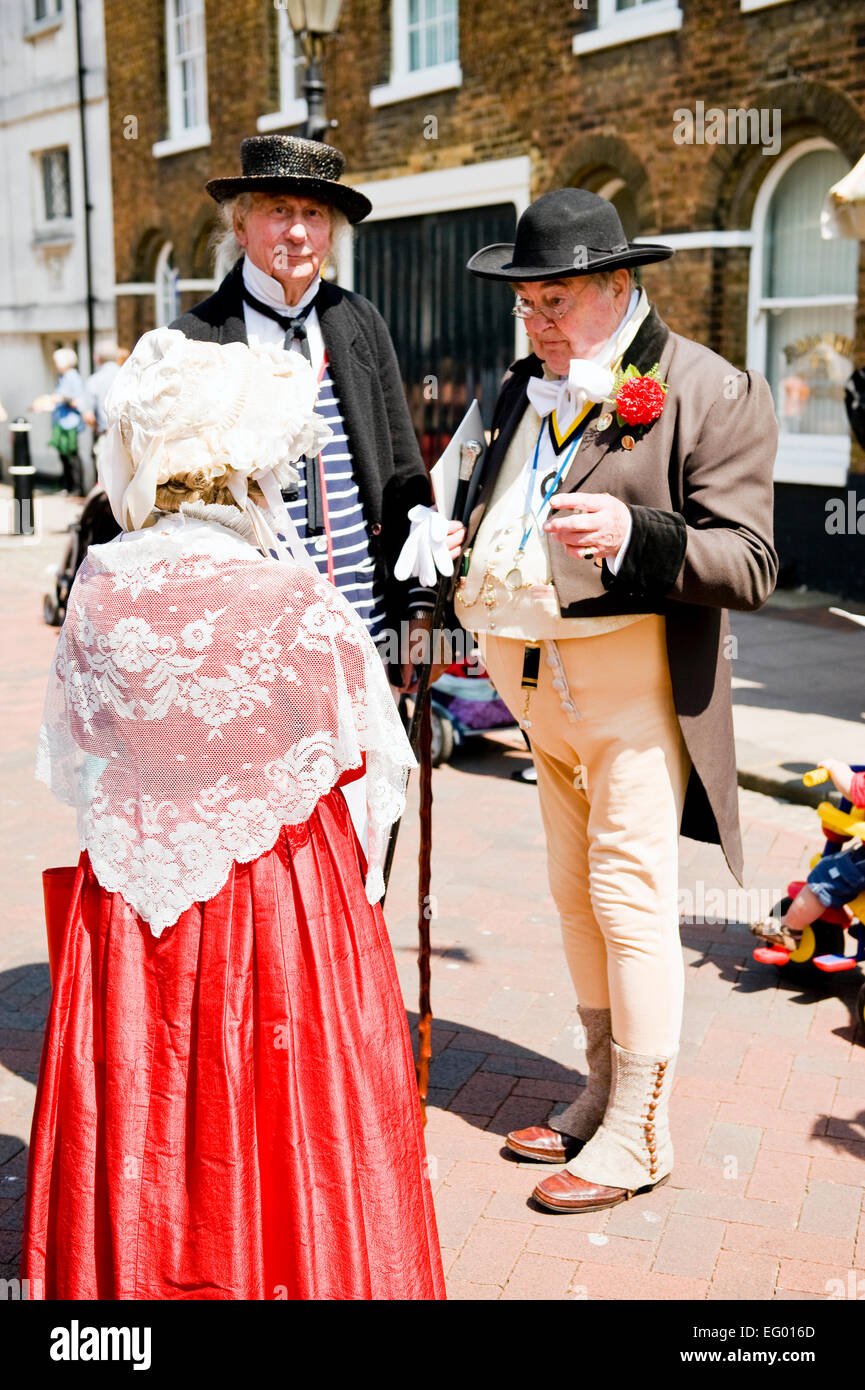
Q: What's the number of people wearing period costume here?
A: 3